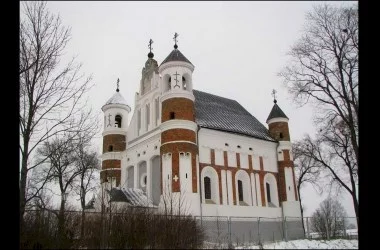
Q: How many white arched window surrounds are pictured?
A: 3